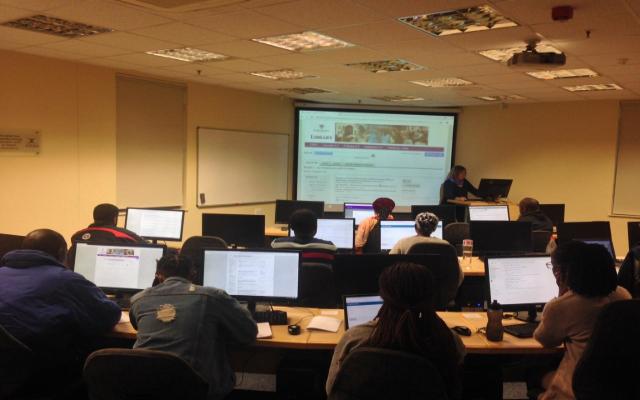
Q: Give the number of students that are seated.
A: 9